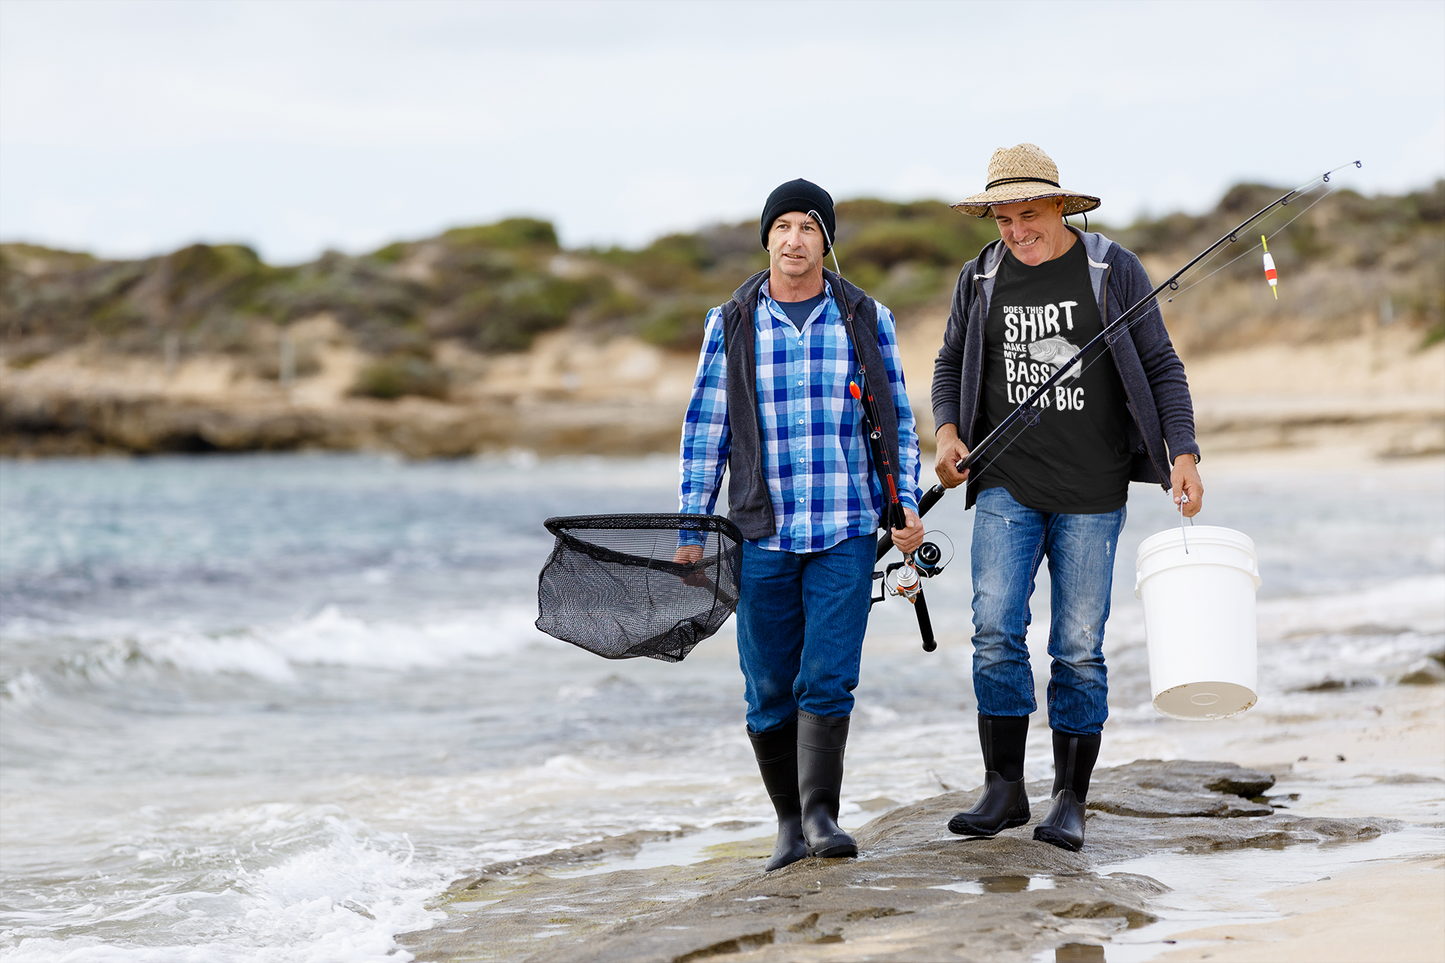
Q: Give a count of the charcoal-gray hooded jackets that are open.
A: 1